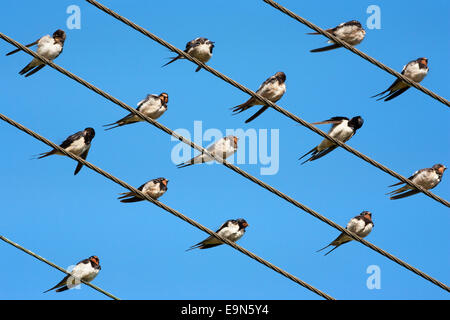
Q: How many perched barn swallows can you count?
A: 14